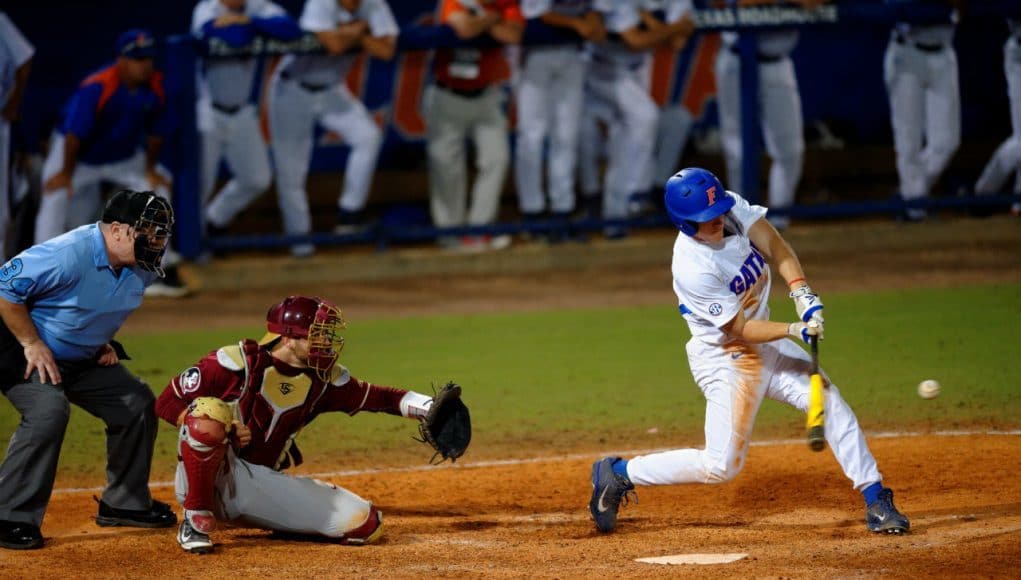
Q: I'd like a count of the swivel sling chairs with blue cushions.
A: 0